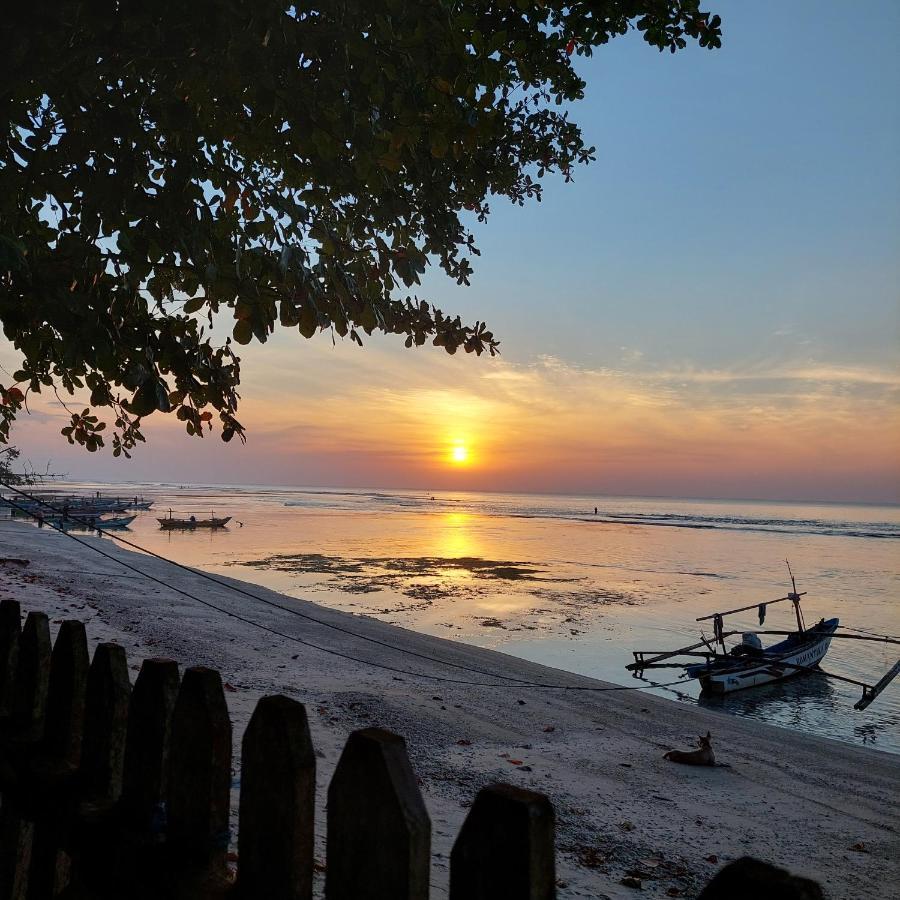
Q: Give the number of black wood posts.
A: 10